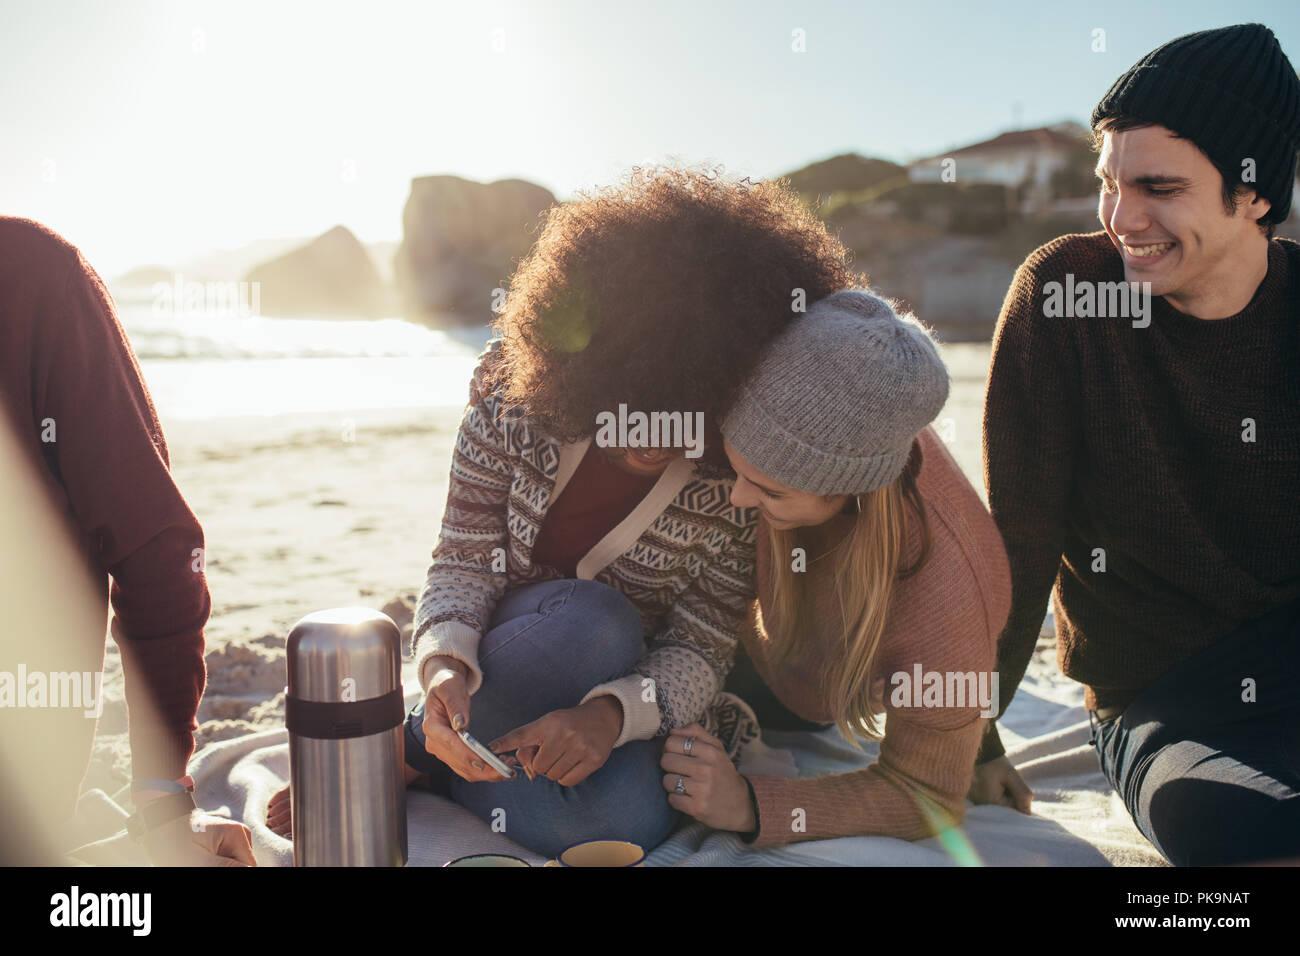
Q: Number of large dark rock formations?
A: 2